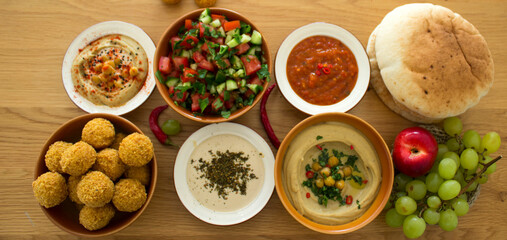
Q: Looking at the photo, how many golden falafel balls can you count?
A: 12